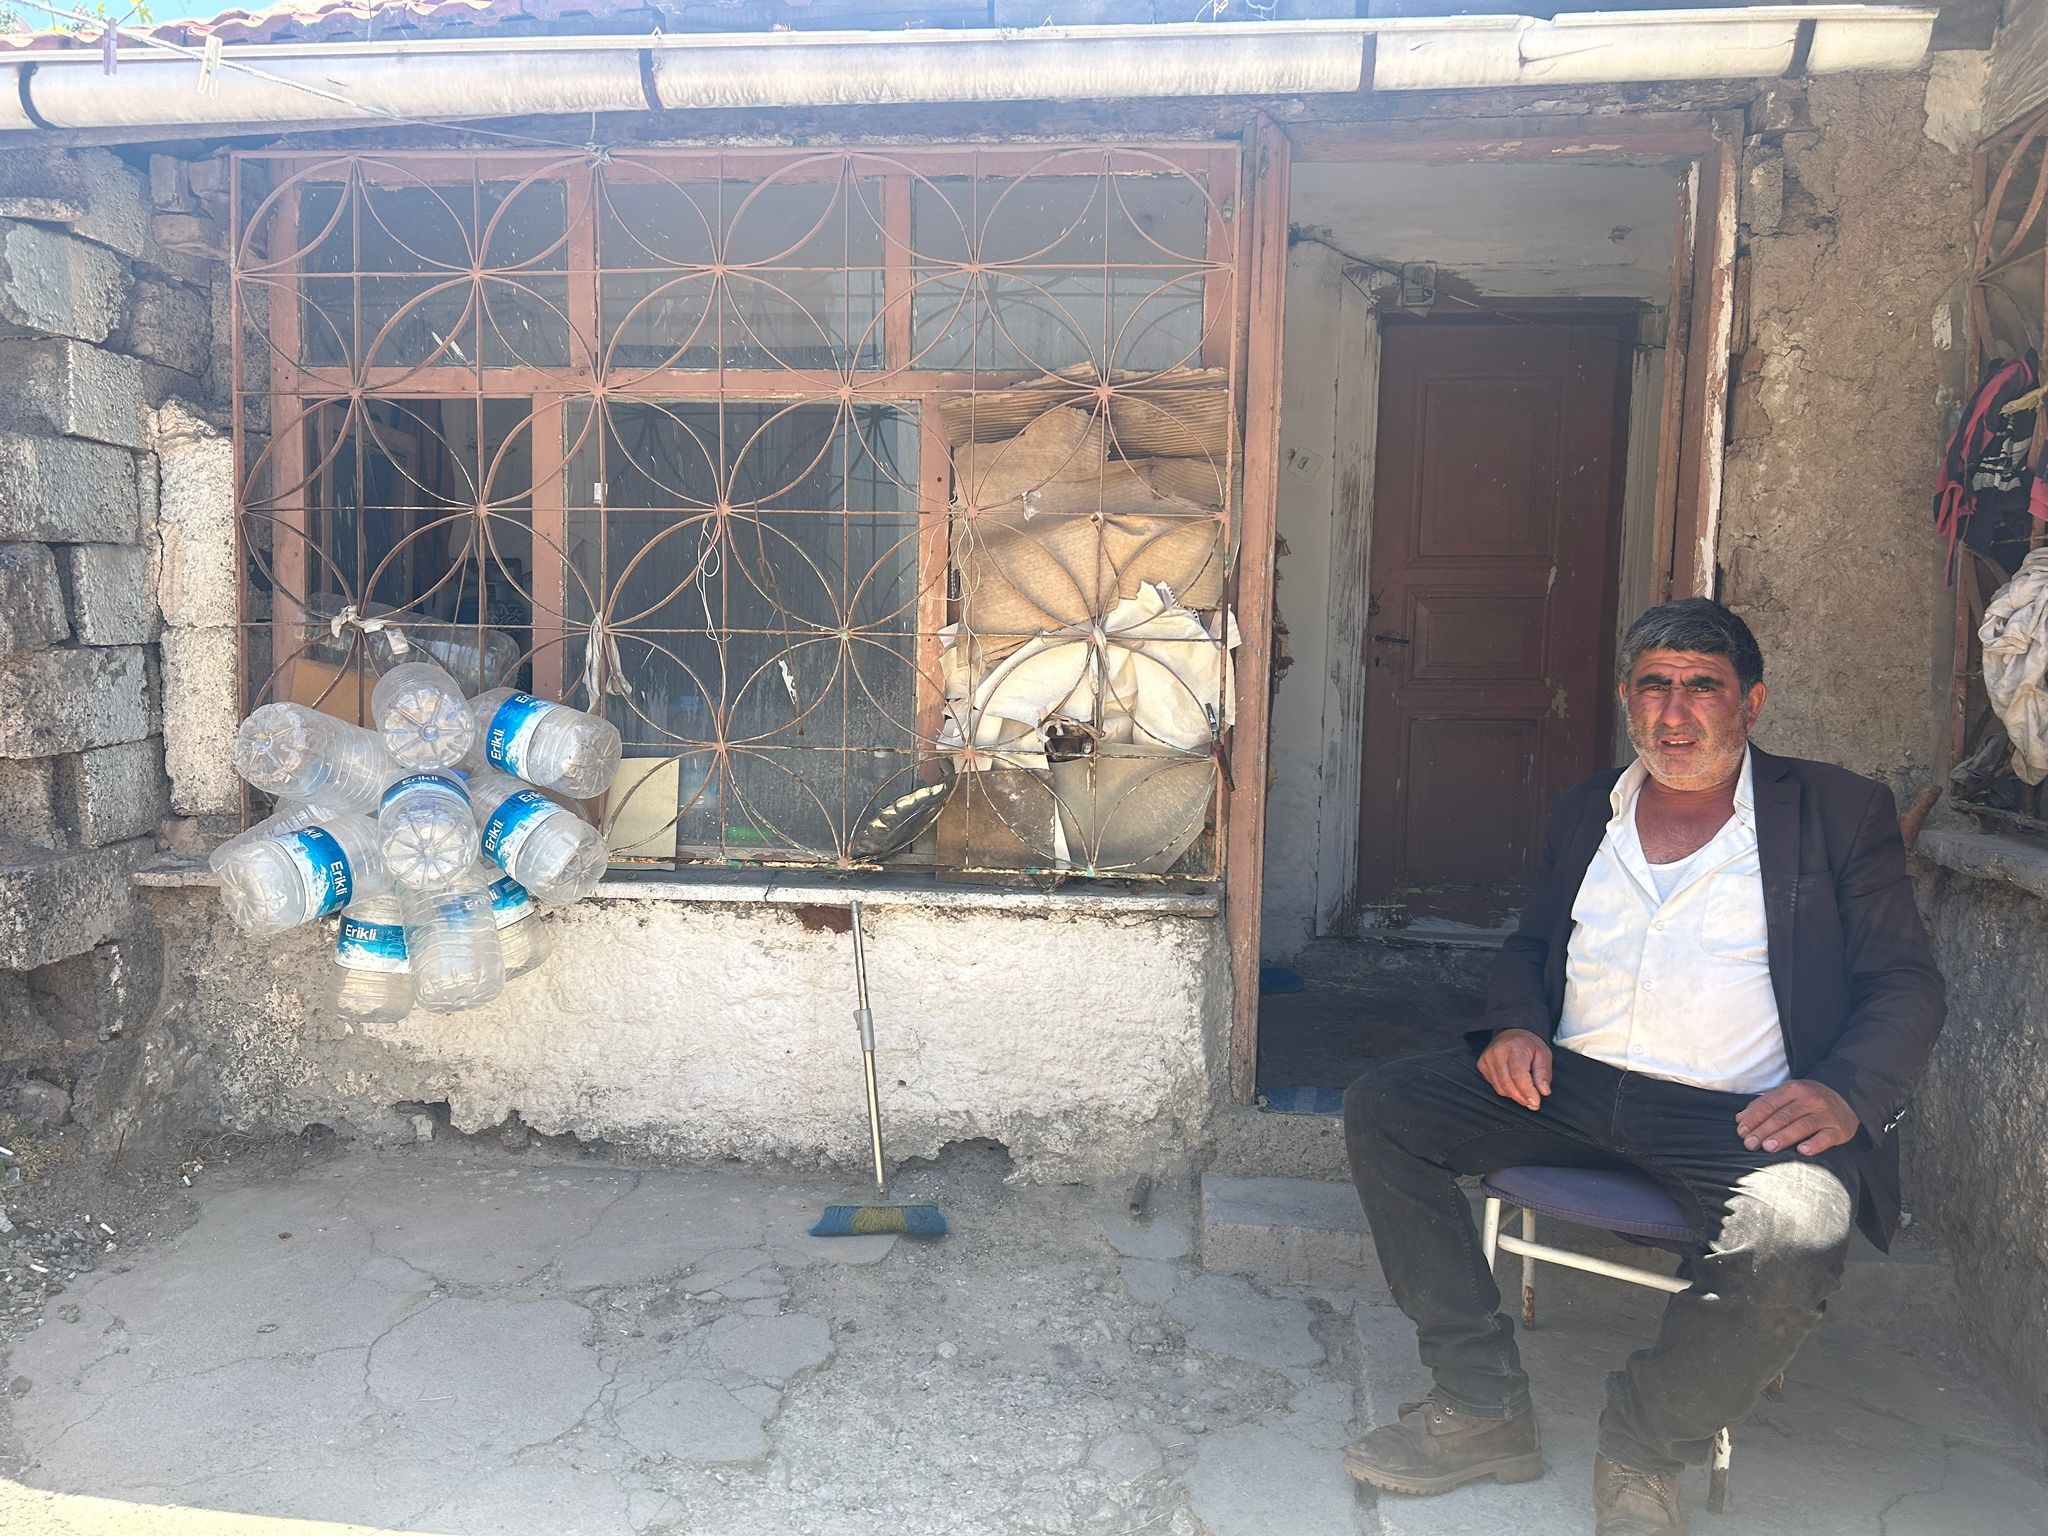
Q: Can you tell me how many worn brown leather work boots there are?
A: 2